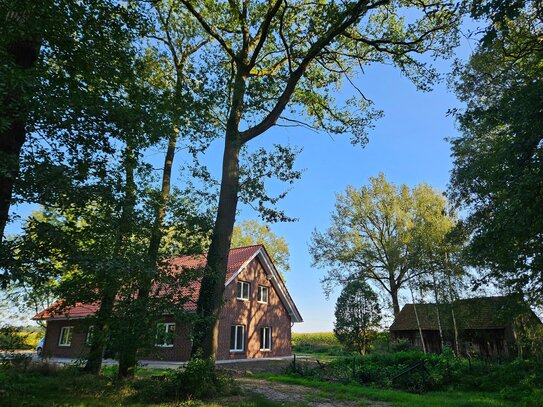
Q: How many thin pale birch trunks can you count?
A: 3